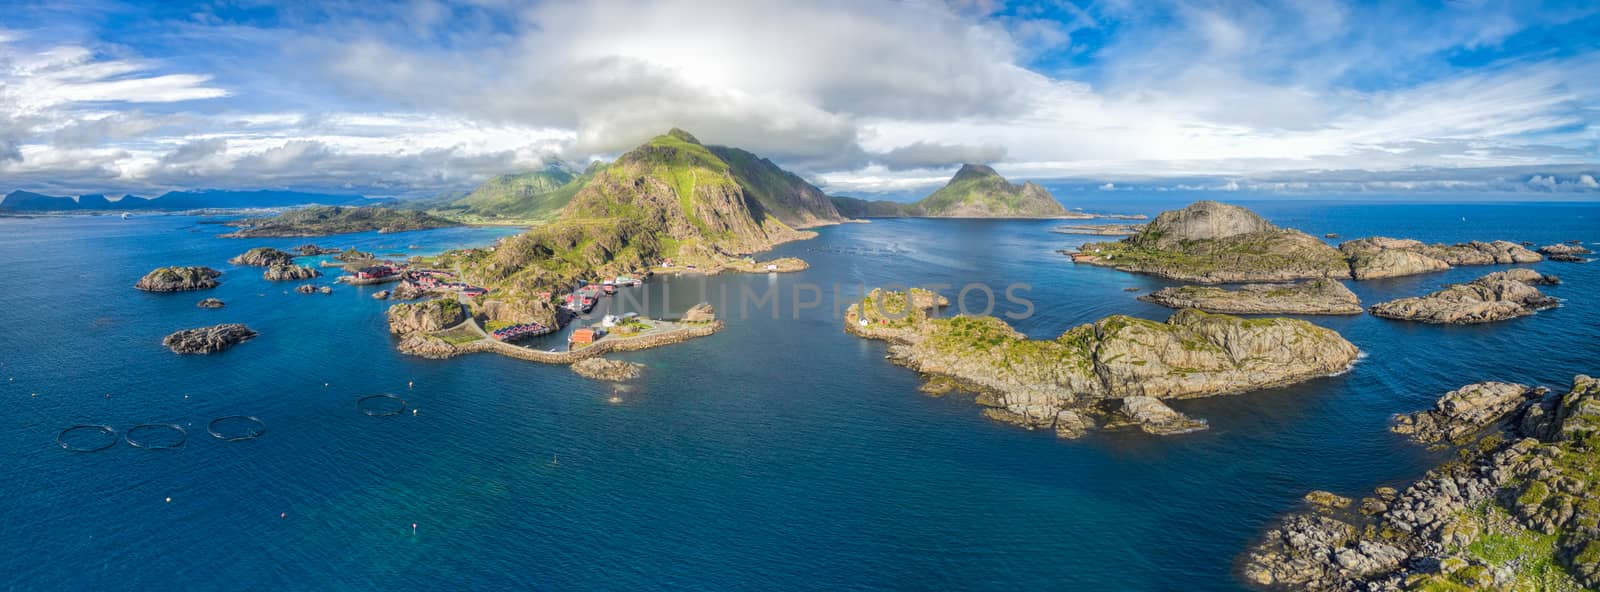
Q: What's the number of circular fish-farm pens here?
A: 4